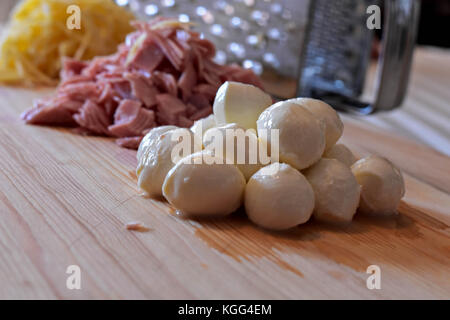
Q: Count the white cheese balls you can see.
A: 11